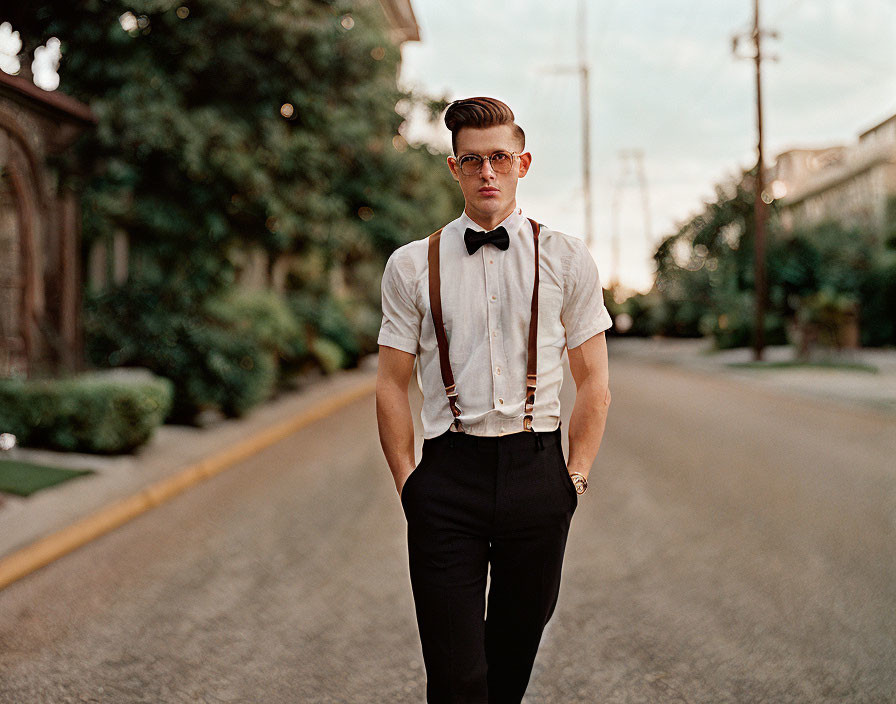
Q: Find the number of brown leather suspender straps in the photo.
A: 2